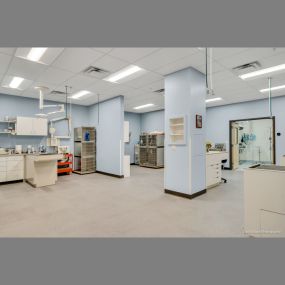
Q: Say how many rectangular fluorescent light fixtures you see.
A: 8